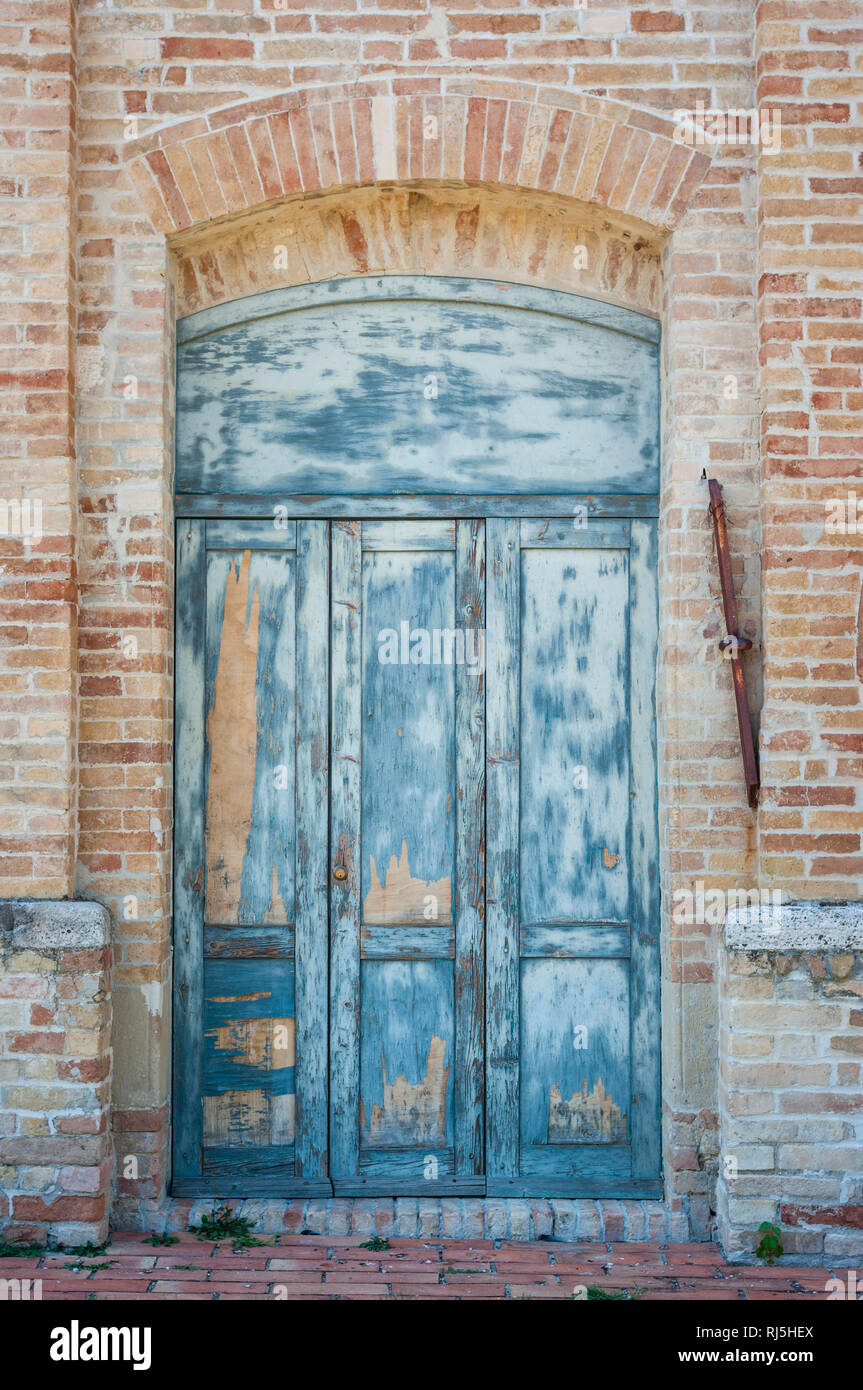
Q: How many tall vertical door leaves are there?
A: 3